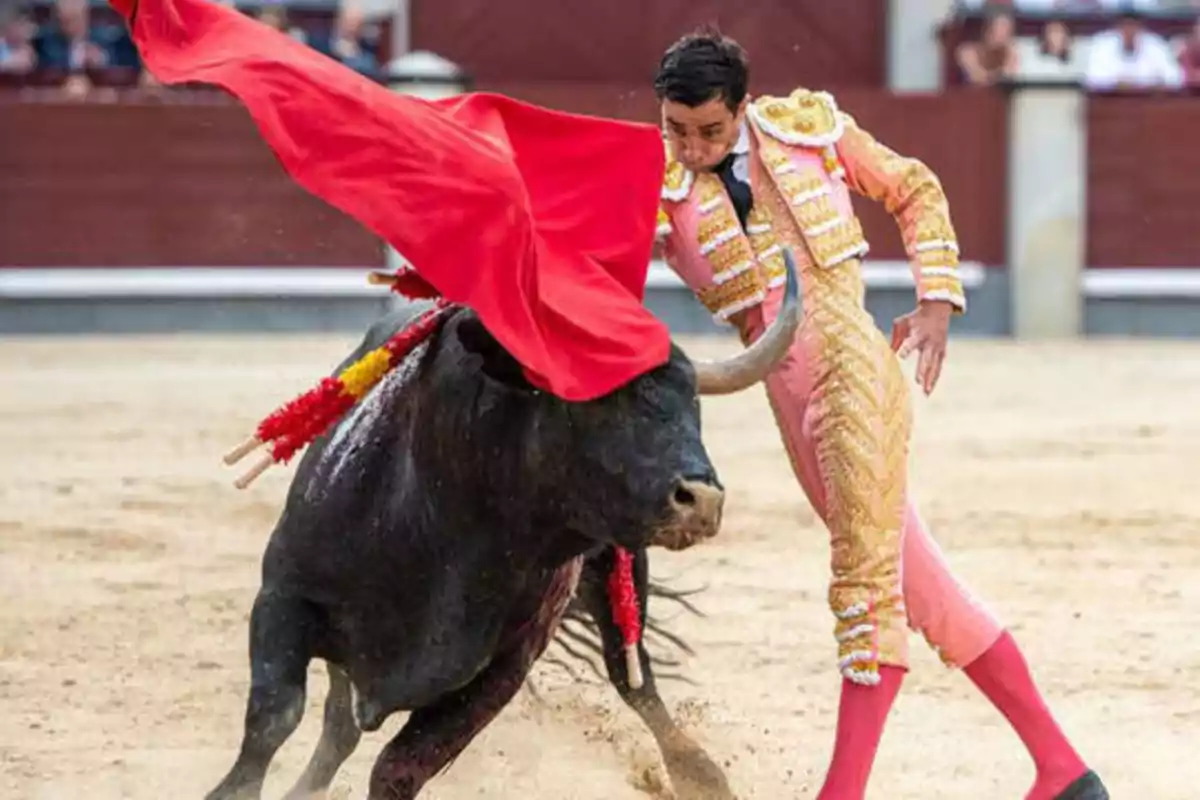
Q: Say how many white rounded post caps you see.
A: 1